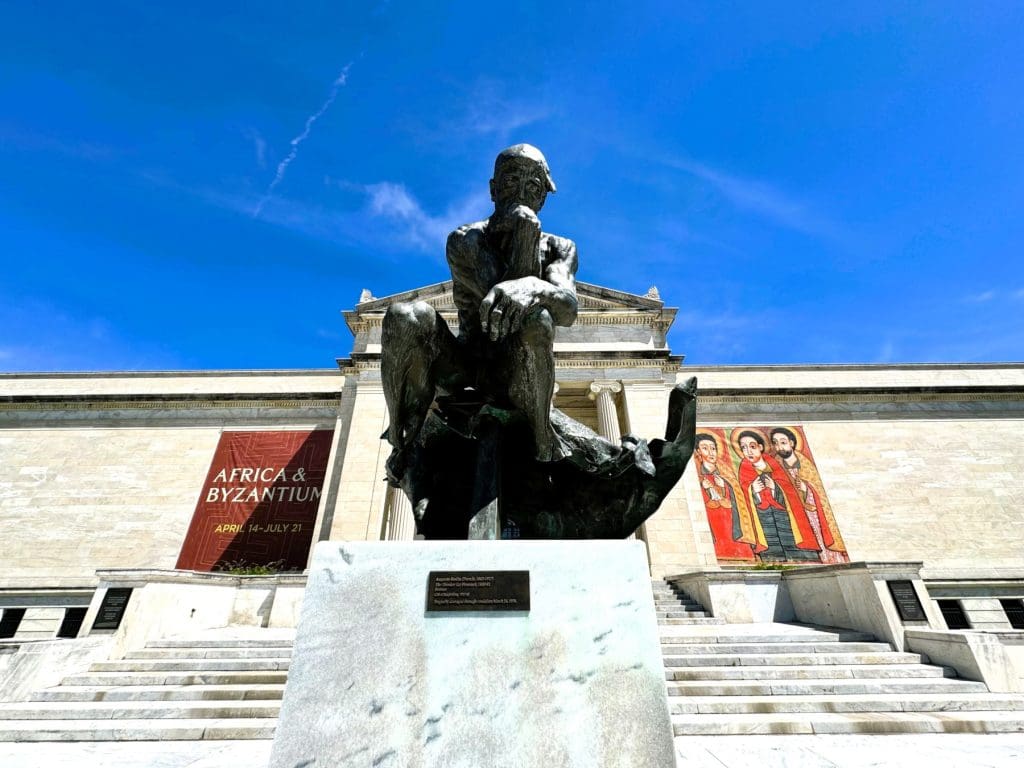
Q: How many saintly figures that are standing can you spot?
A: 3